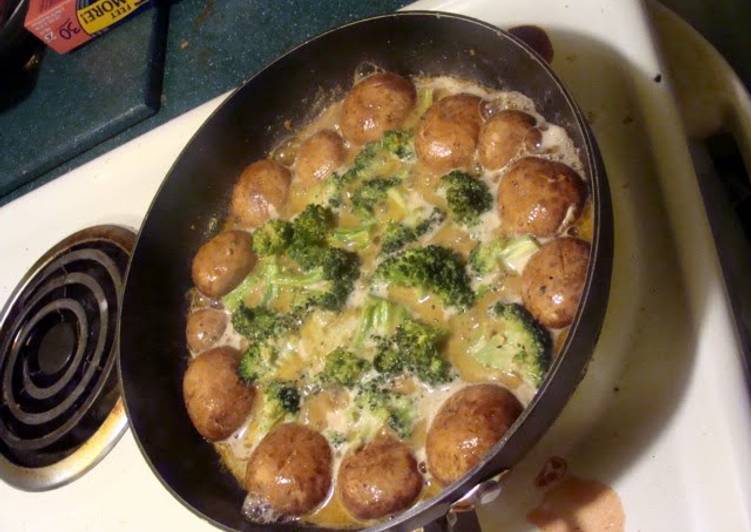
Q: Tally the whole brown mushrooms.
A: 13